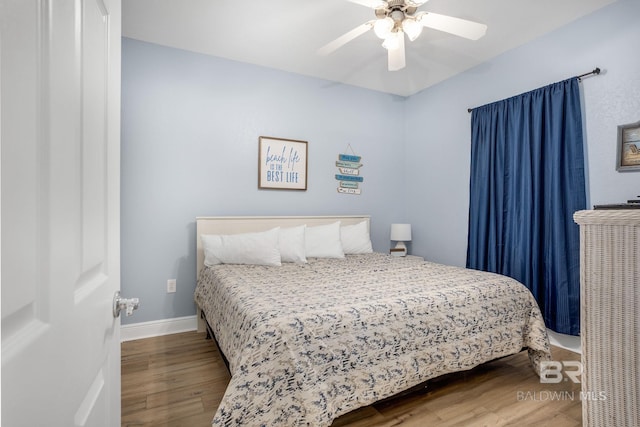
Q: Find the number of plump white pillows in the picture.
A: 4